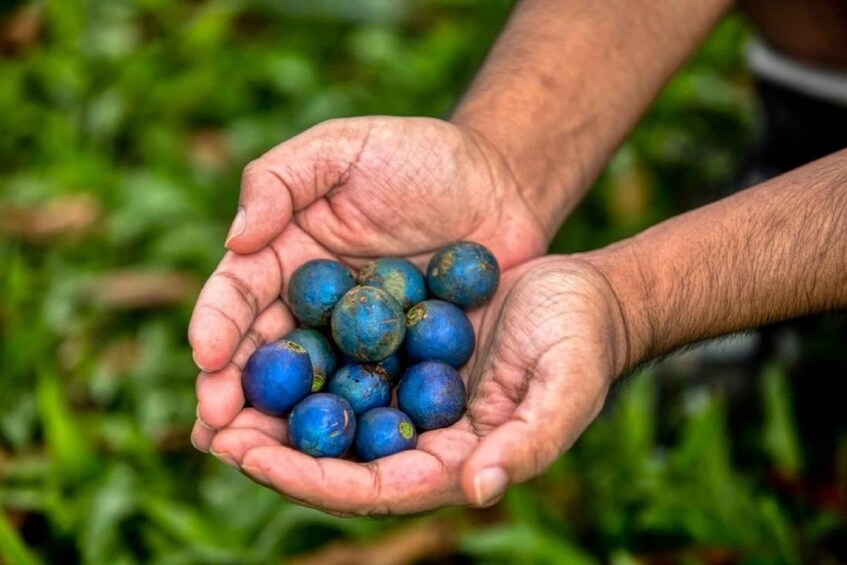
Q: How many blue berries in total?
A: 12